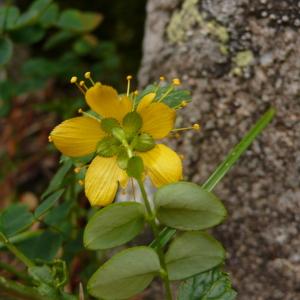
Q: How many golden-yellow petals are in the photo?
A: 5